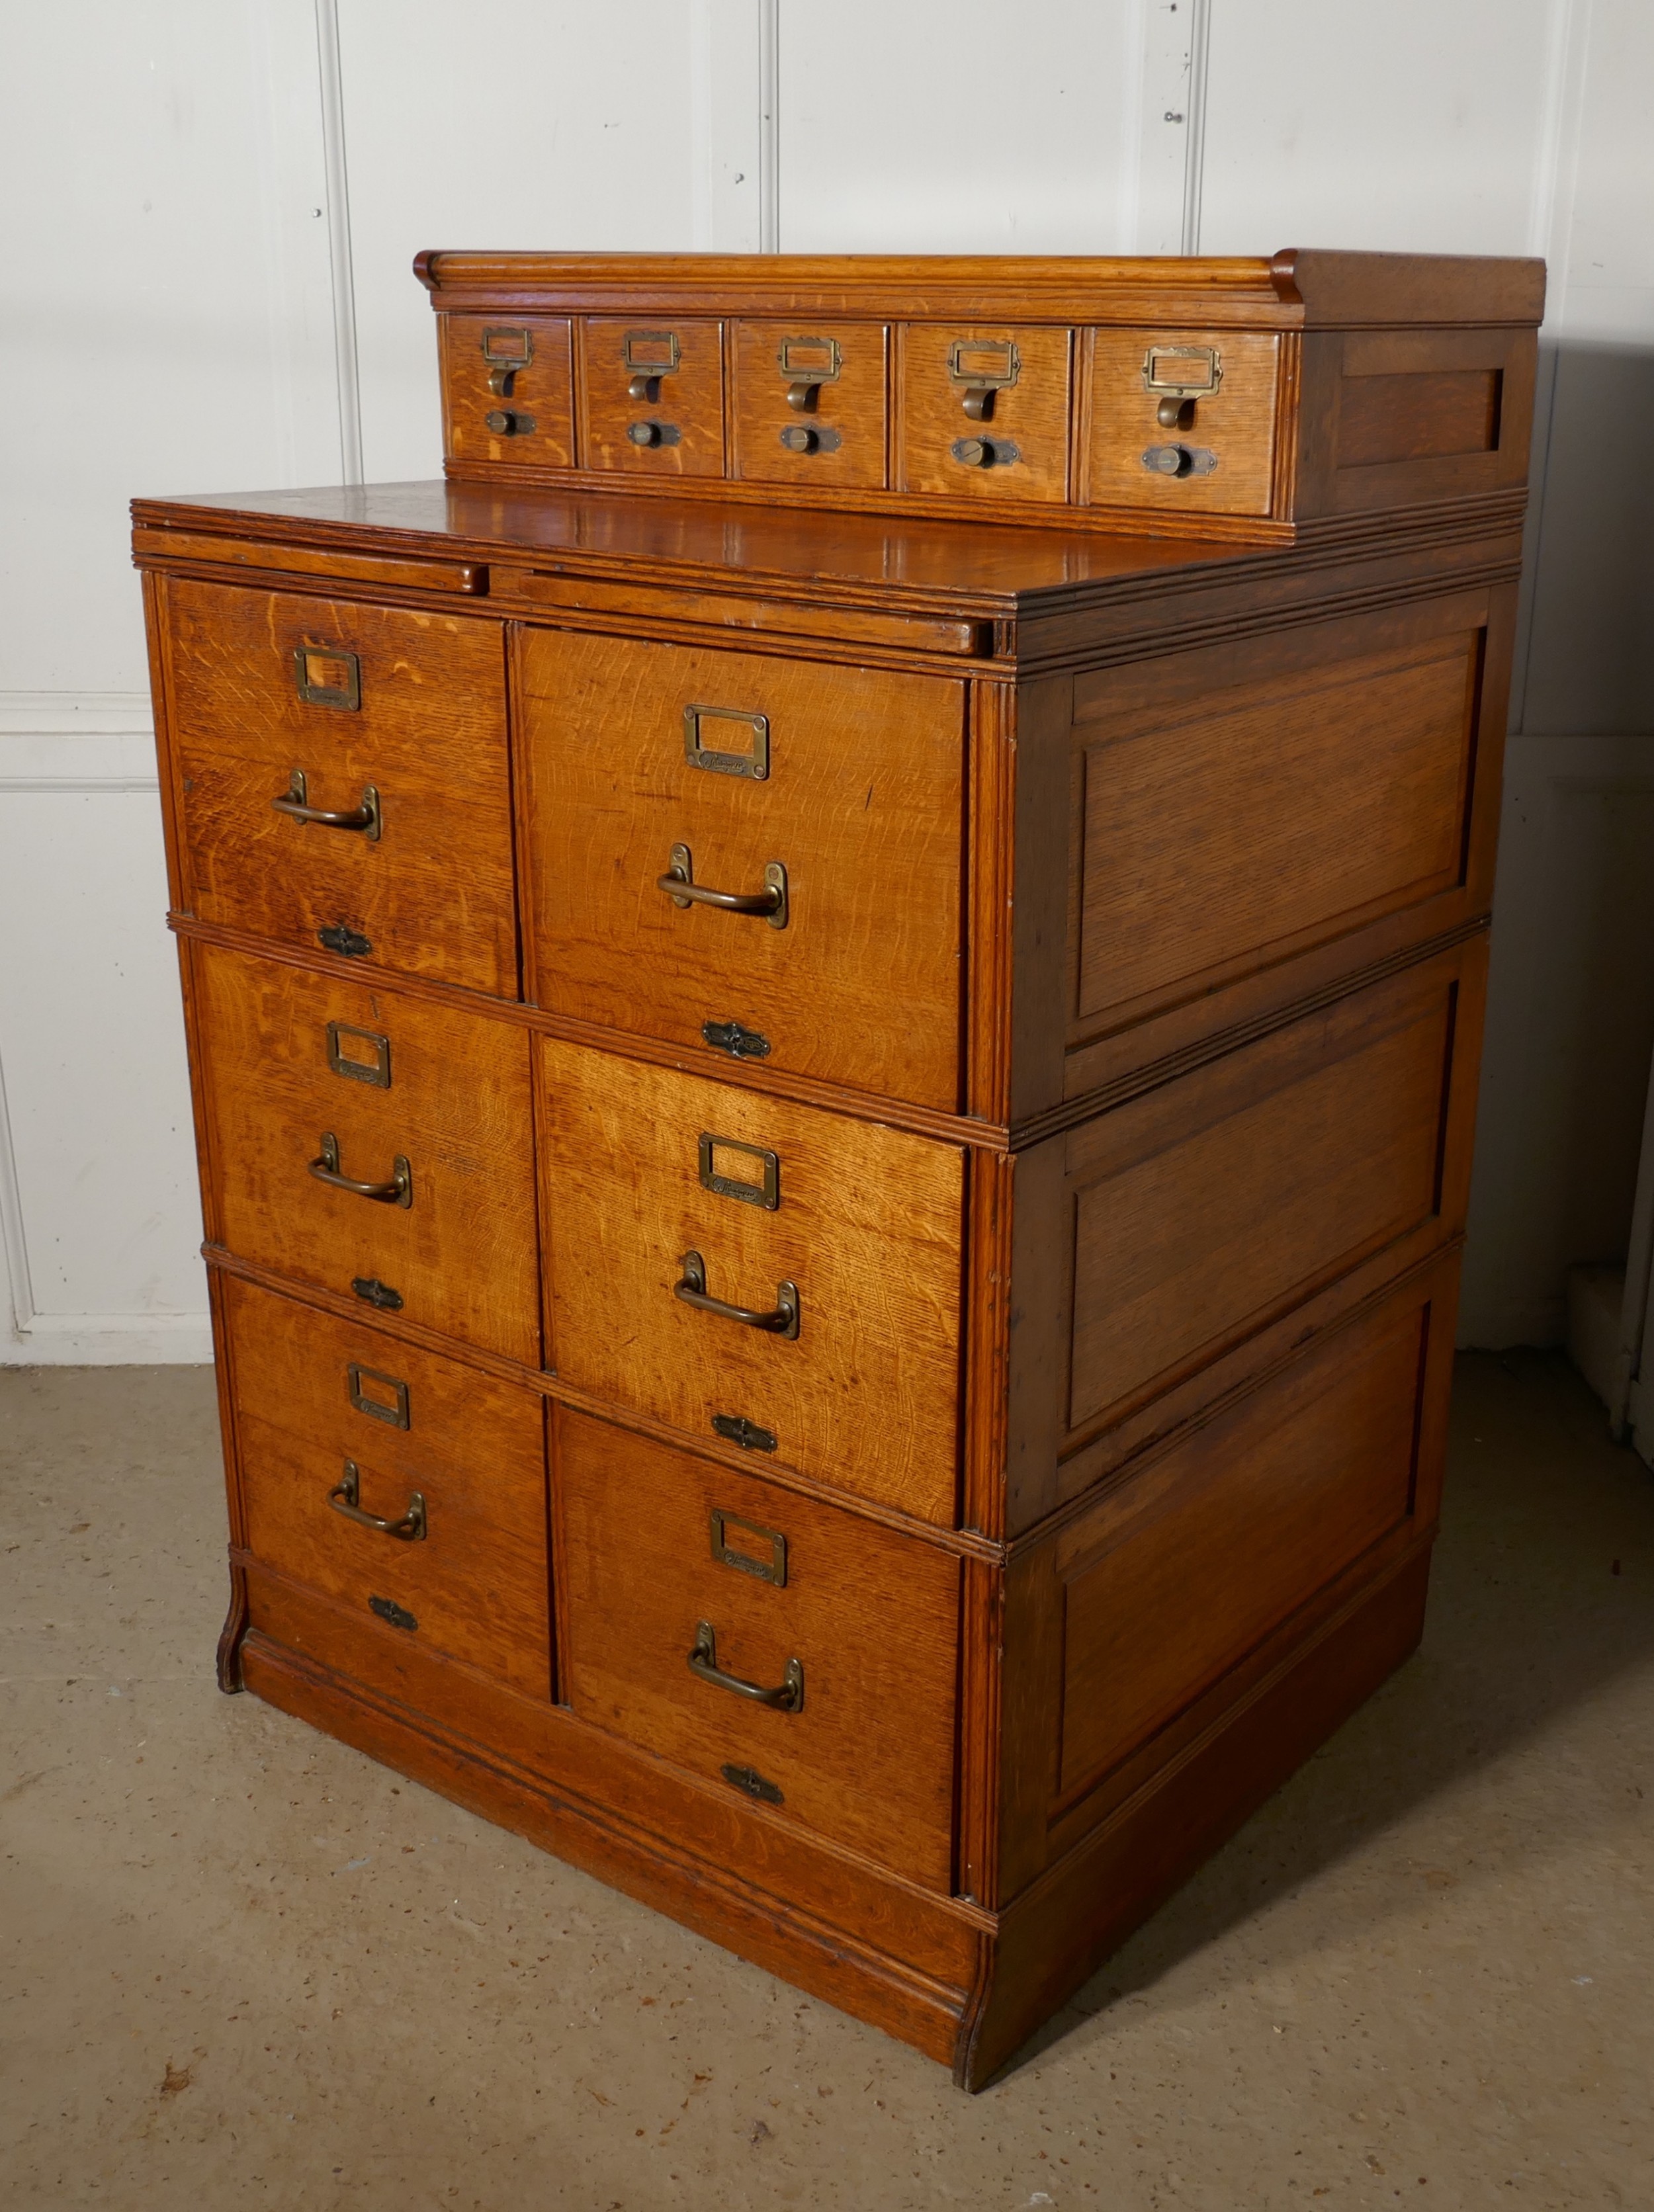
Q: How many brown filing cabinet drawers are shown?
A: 11